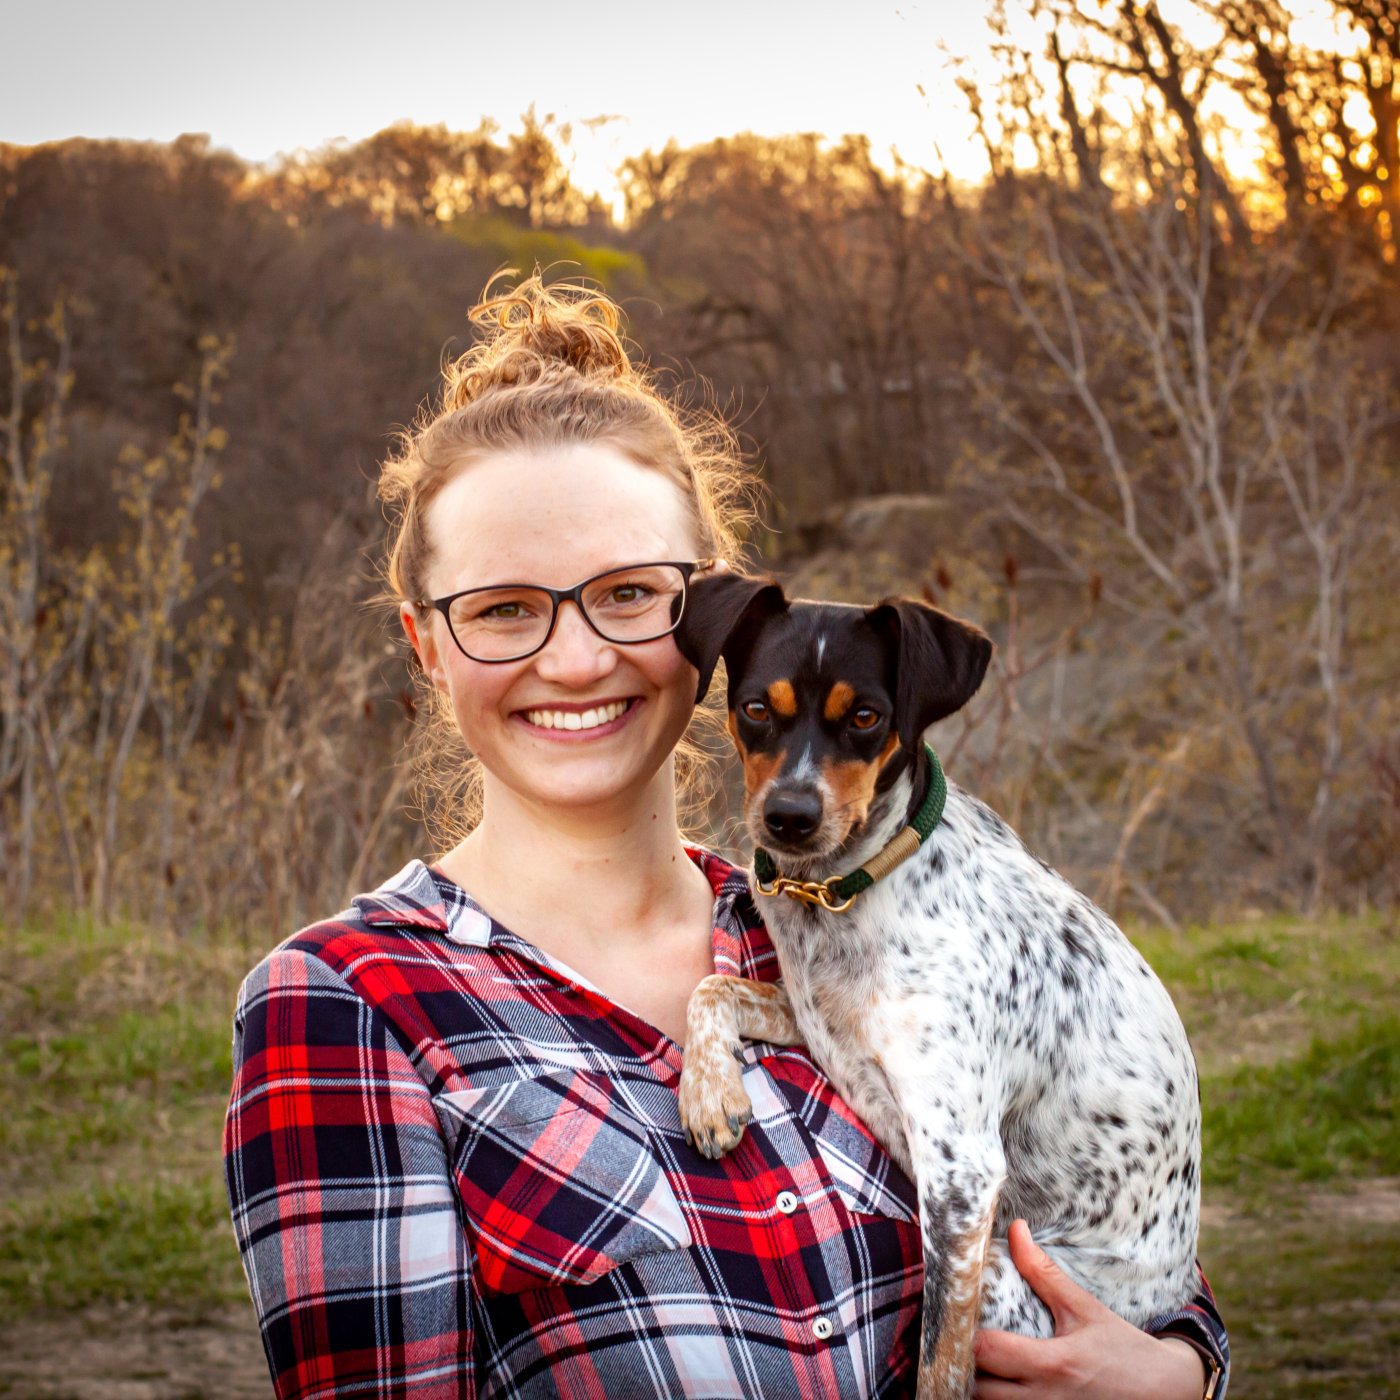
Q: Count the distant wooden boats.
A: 0